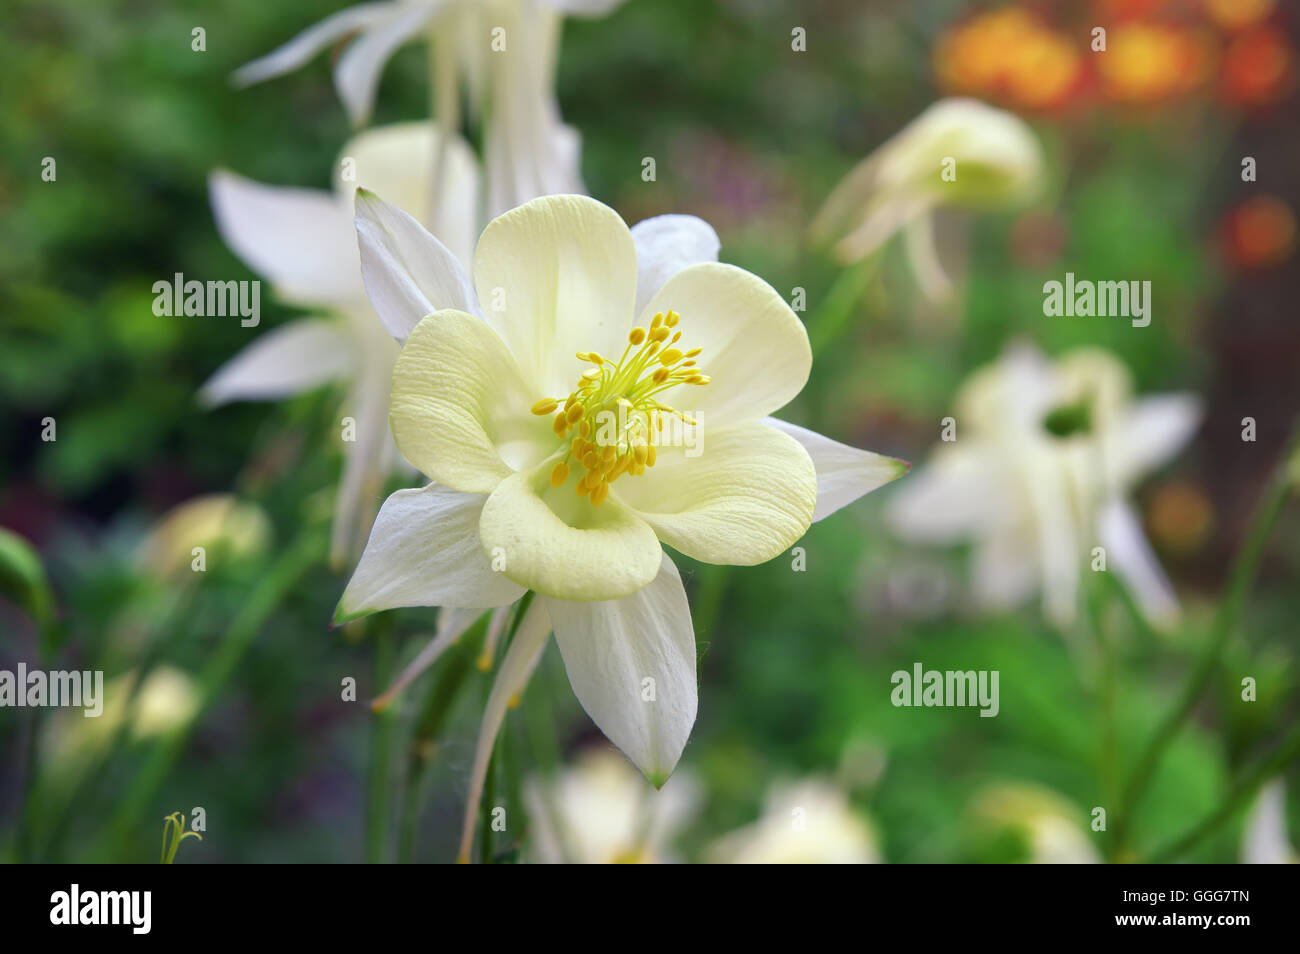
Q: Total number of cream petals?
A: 5